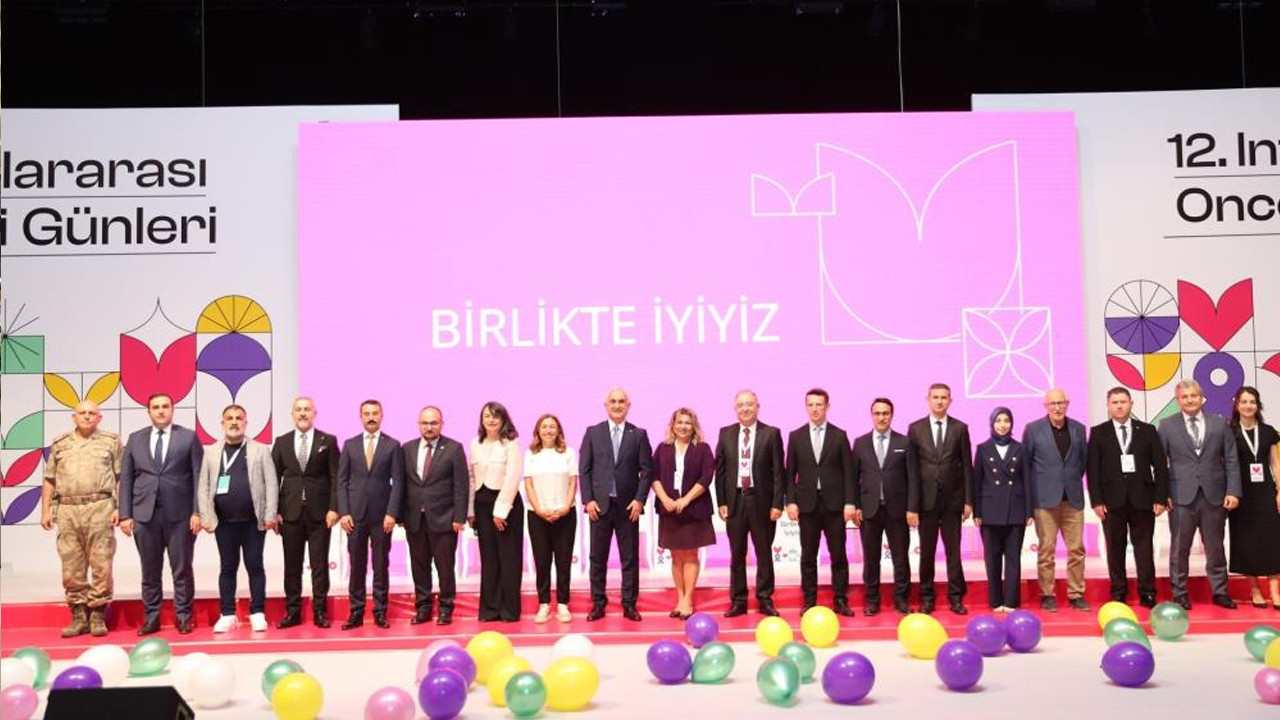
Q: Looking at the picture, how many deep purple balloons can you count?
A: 10